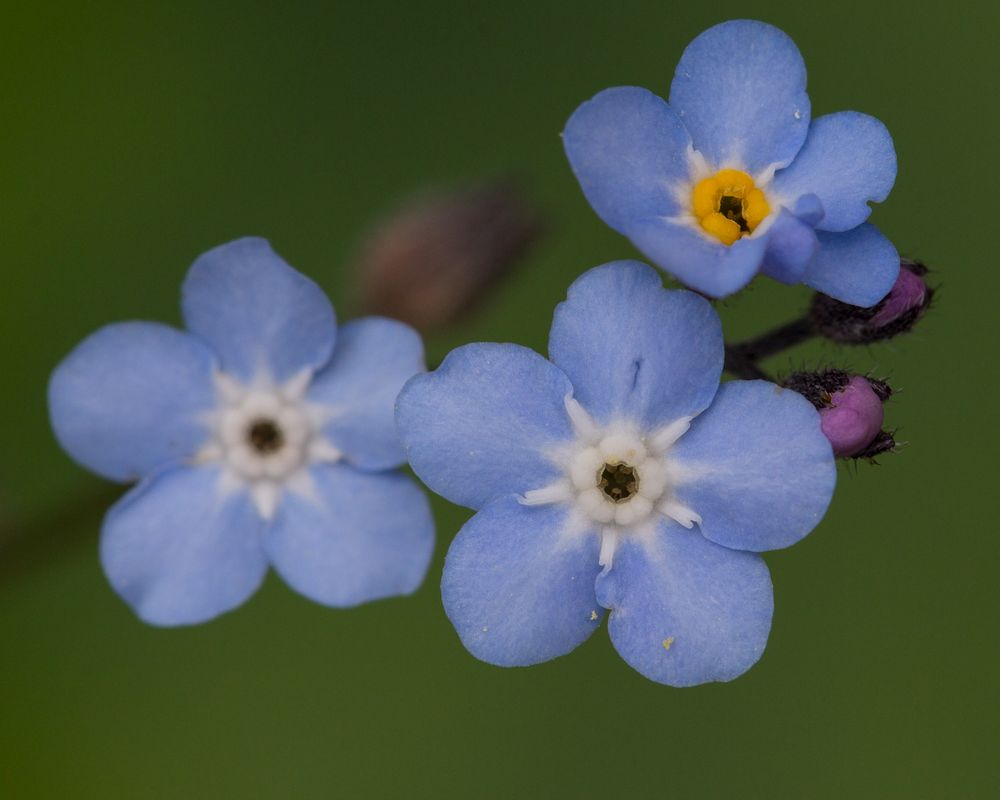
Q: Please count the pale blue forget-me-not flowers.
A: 3